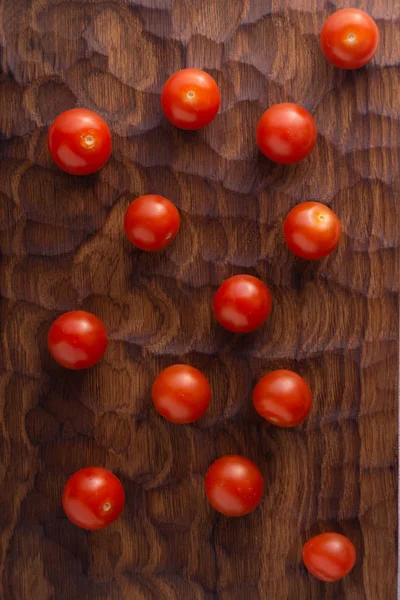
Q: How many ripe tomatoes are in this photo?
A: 13